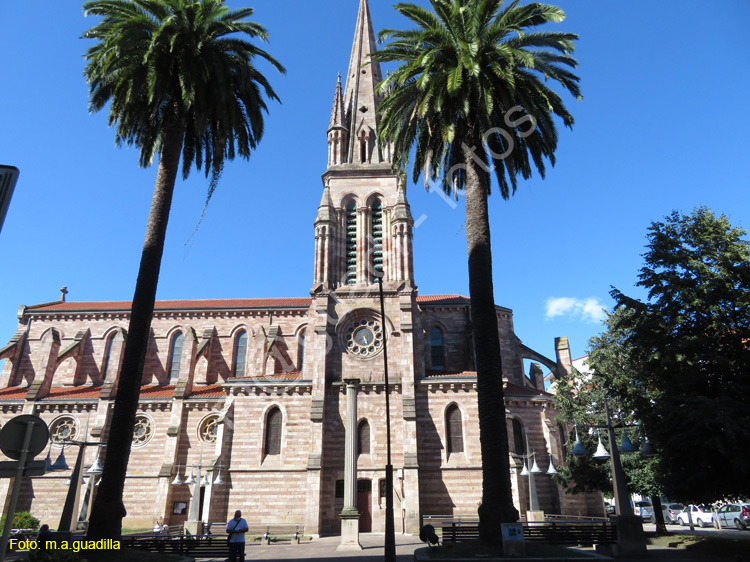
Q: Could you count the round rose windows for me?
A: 4